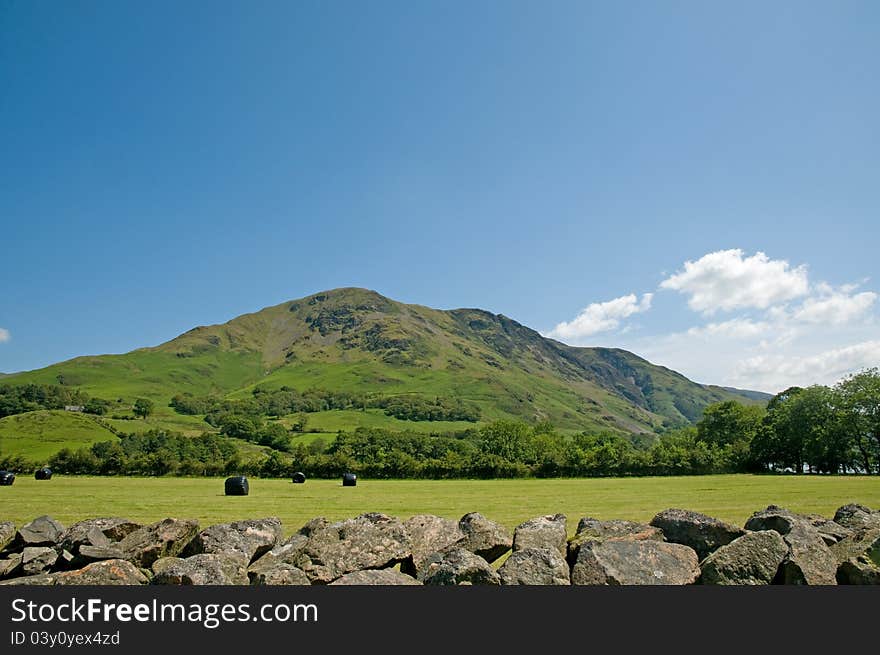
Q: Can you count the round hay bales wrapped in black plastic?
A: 5